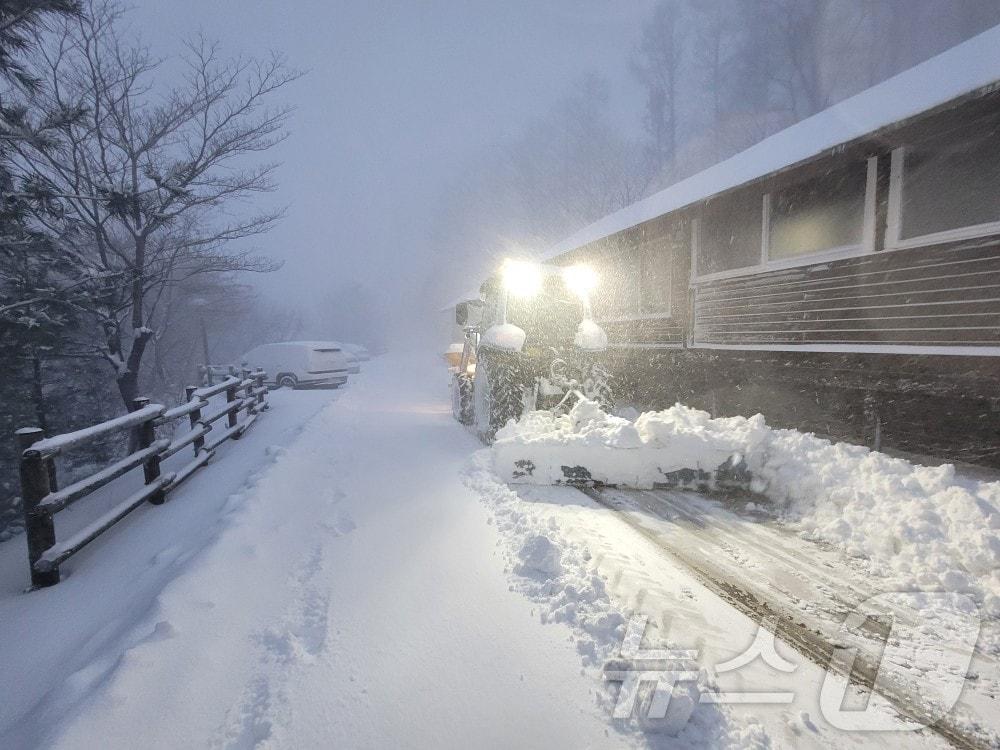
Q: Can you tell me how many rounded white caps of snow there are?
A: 2